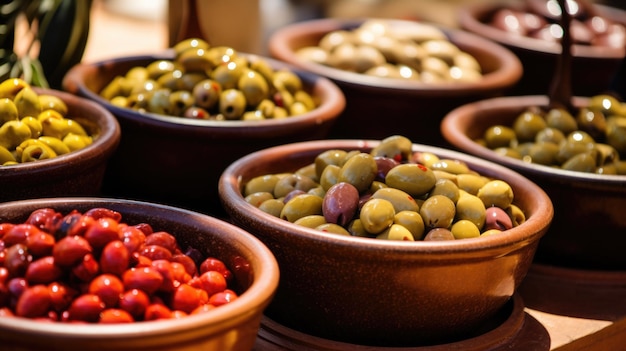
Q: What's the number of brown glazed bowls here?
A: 7